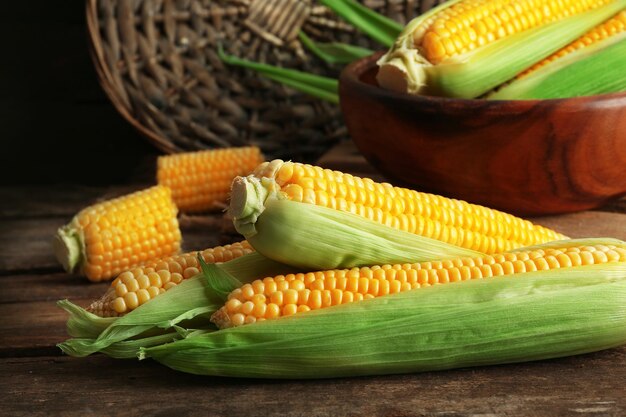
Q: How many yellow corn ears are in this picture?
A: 7